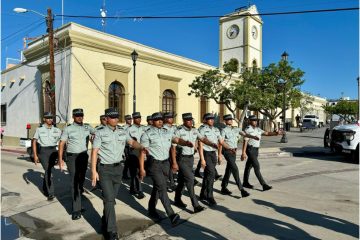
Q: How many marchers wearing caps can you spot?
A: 13